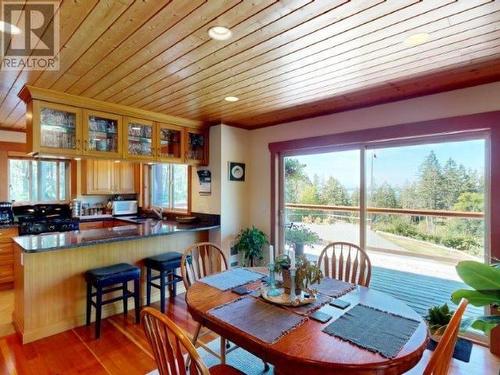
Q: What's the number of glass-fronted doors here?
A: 5